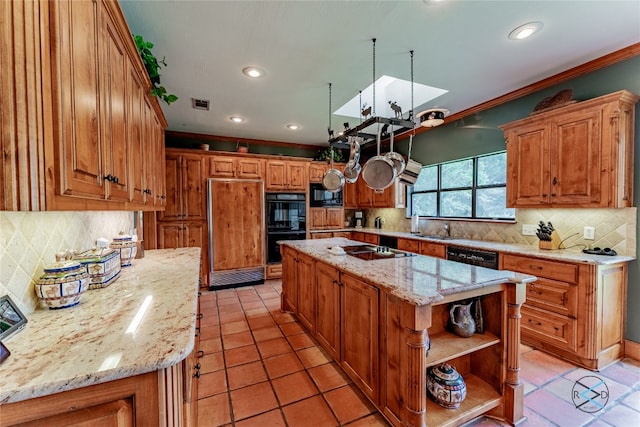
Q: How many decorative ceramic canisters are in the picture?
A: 4